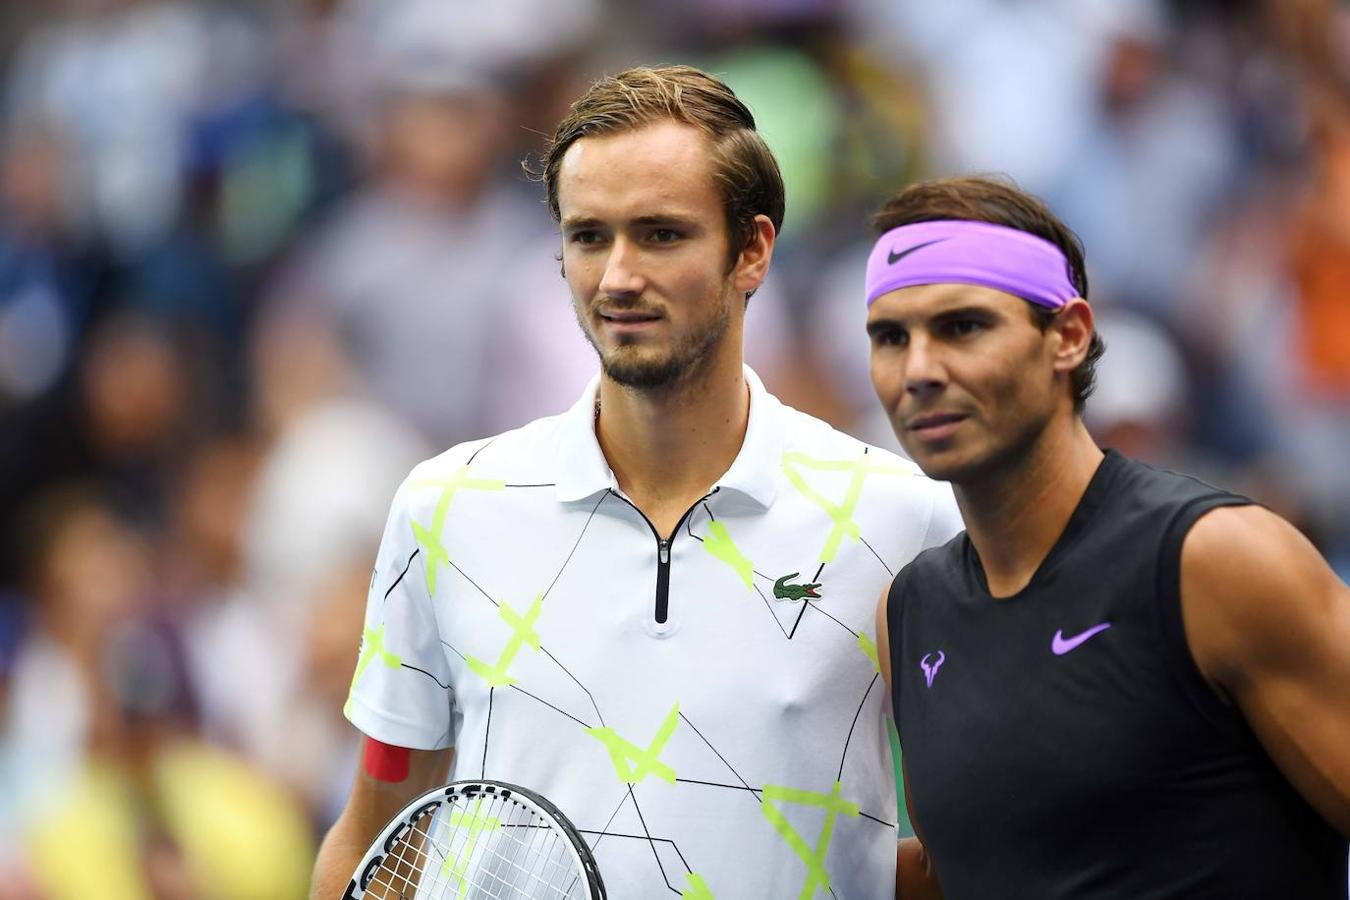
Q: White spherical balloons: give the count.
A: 0